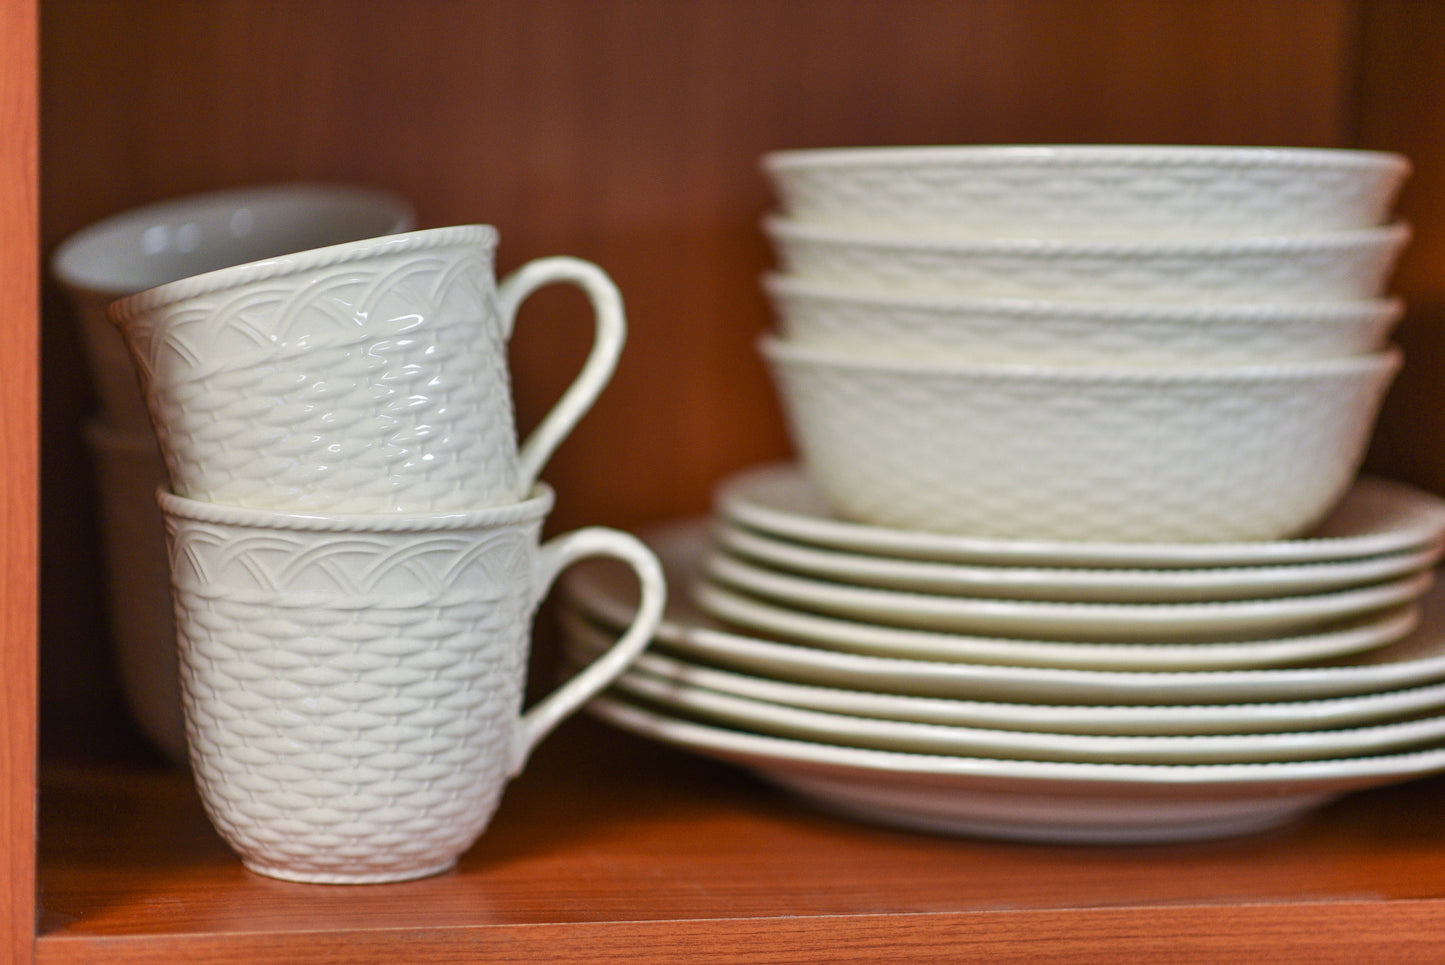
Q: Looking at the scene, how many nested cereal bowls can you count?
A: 4